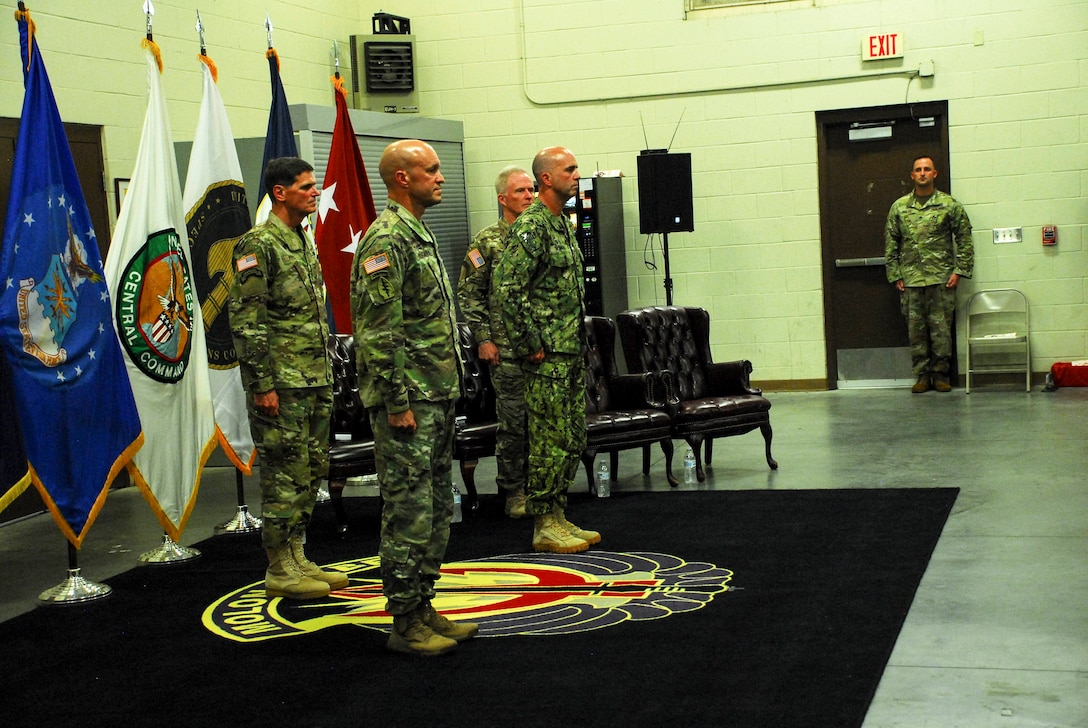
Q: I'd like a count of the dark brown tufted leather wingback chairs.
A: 4